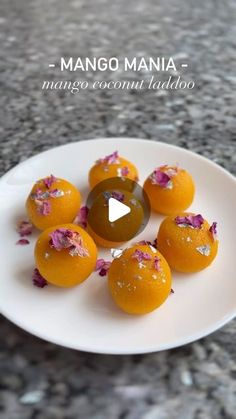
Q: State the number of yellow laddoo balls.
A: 7